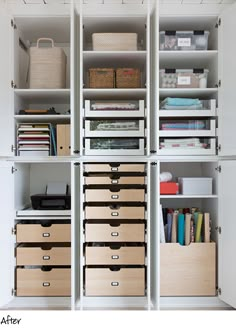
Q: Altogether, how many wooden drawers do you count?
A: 11